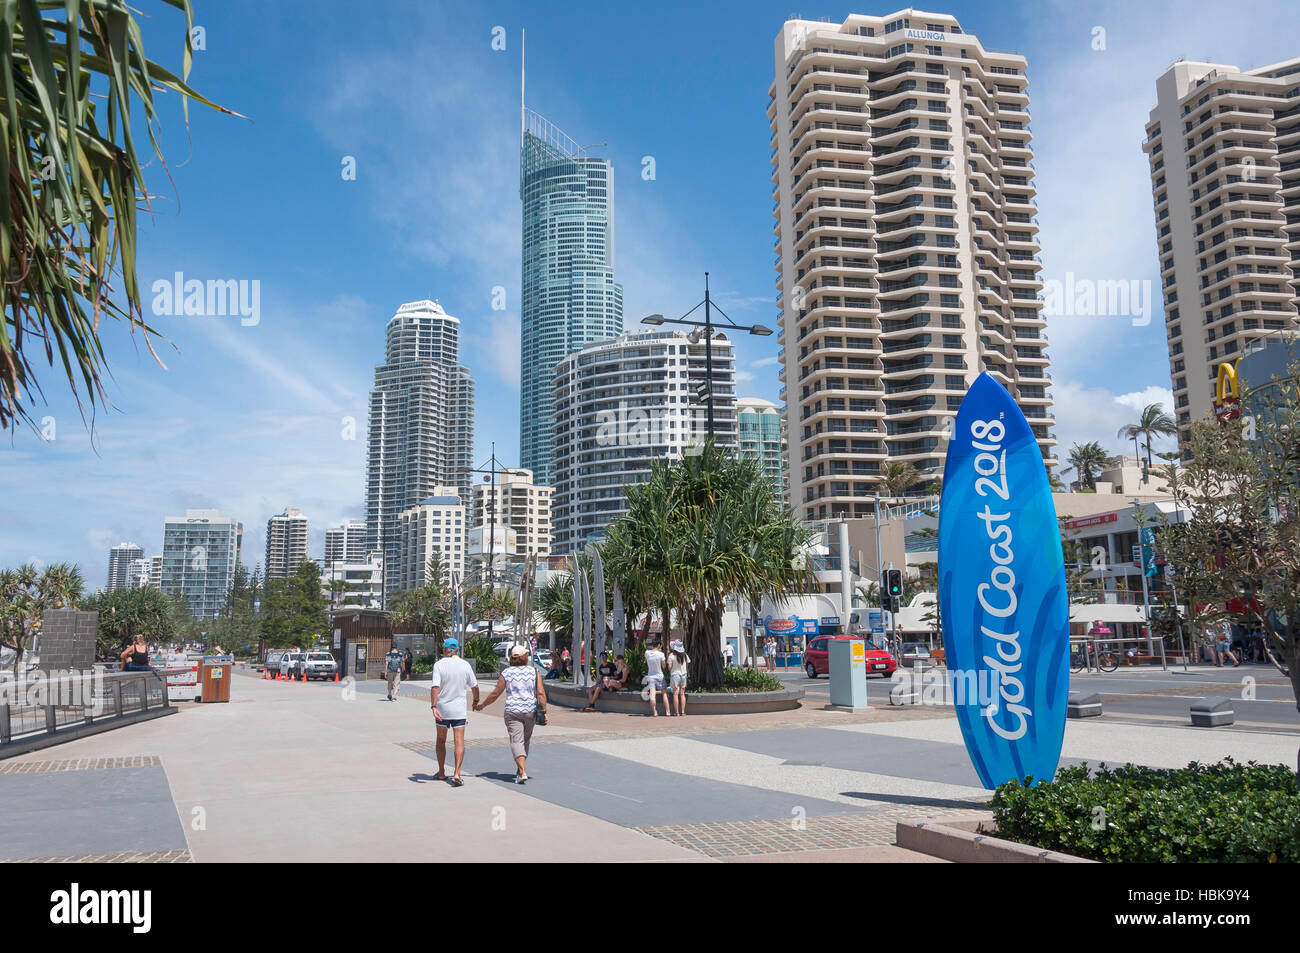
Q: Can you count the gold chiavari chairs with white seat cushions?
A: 0